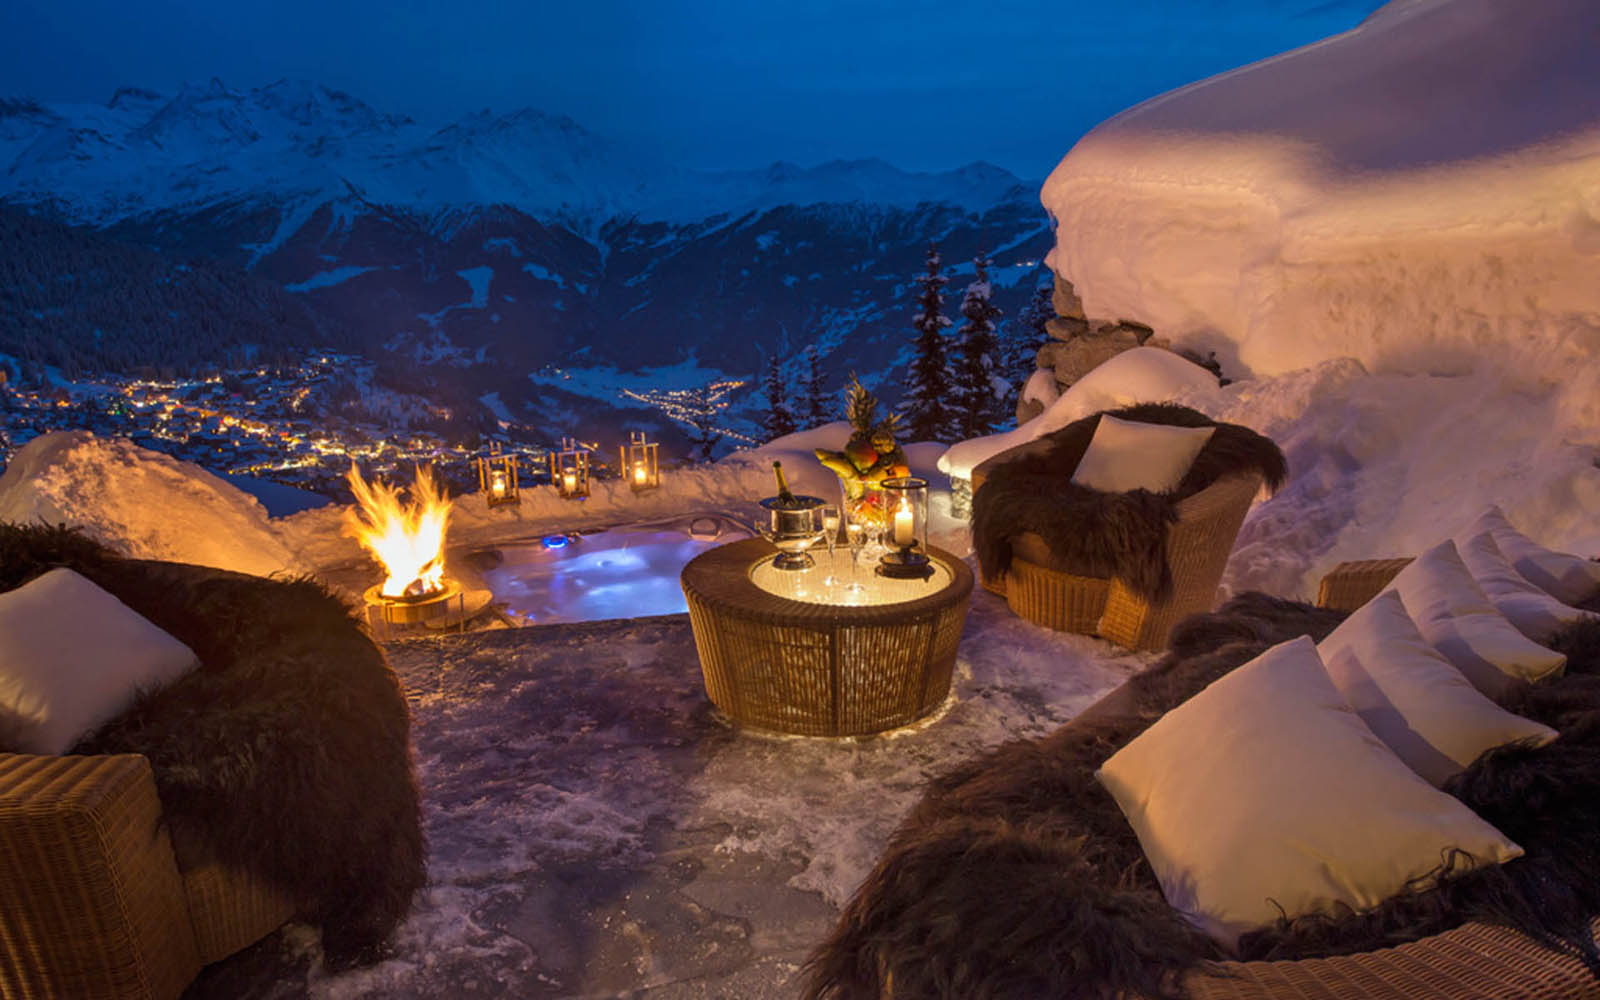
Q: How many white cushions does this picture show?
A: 7